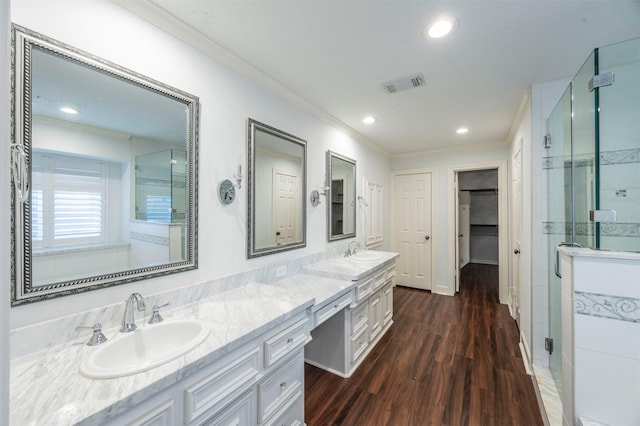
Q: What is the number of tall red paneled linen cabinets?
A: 0